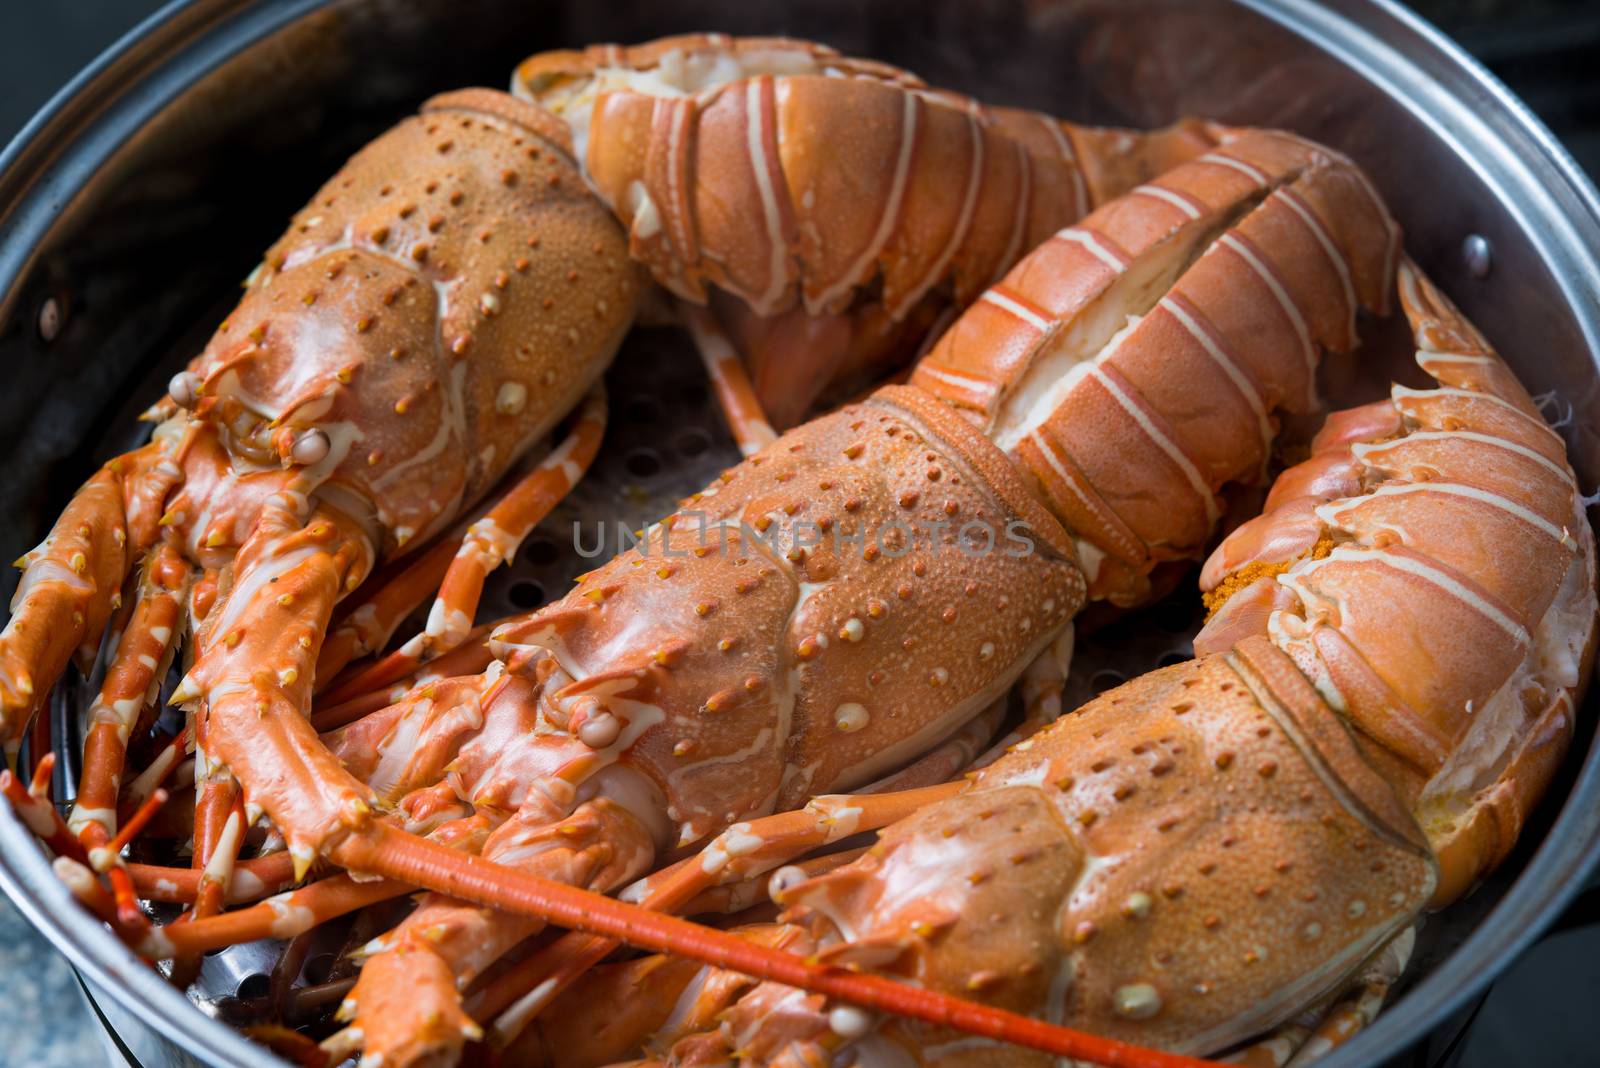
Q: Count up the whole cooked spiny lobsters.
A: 3